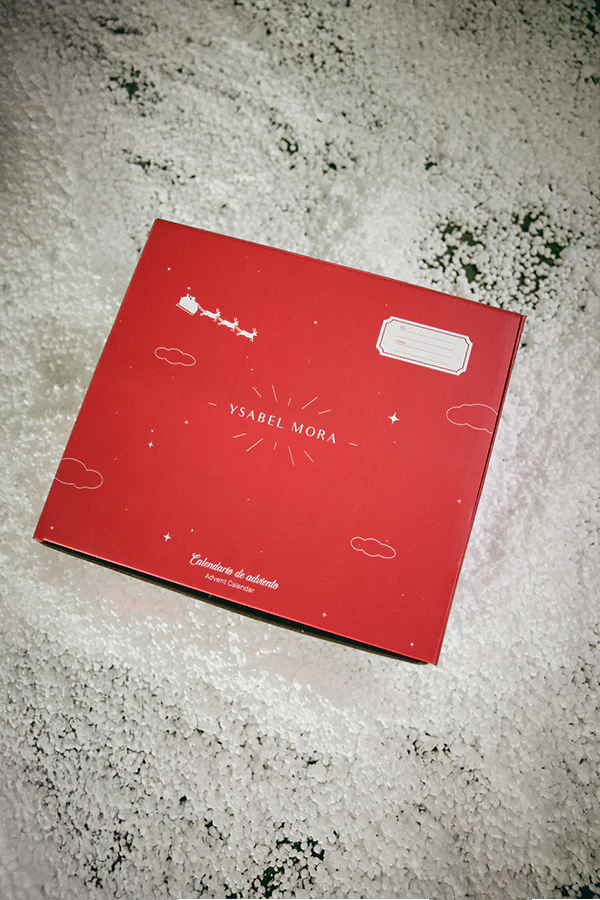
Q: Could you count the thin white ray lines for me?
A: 12